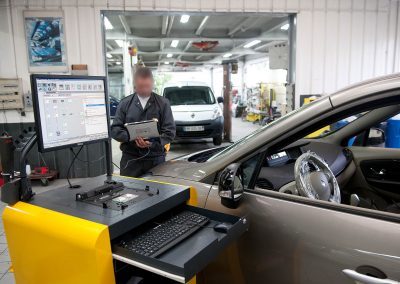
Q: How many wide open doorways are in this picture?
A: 1